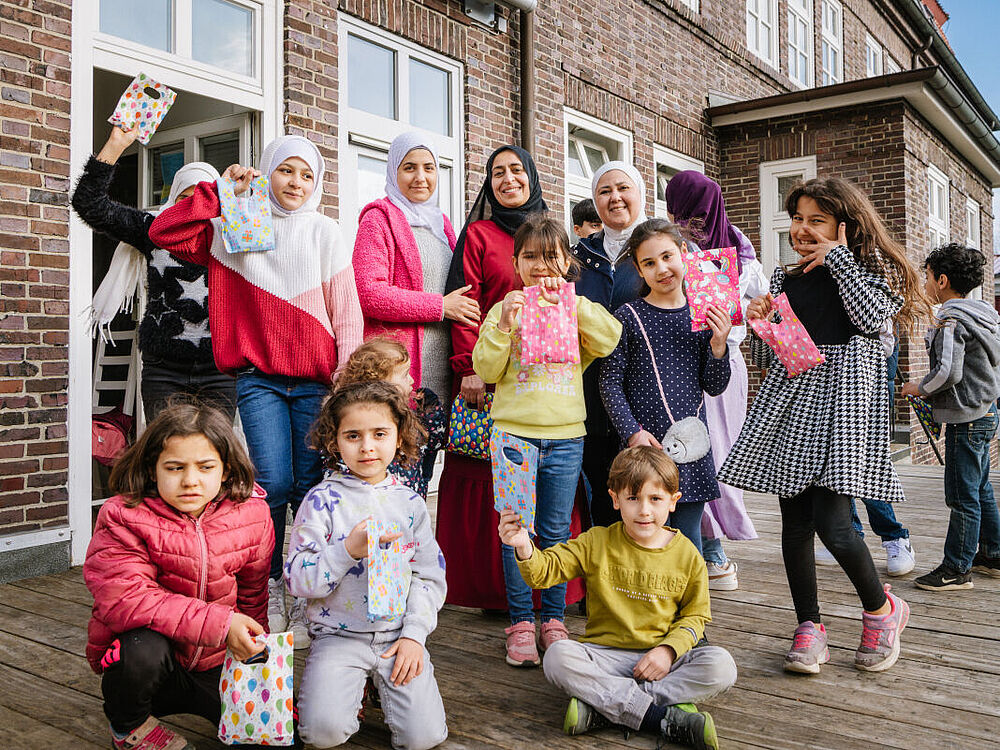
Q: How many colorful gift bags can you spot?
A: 10